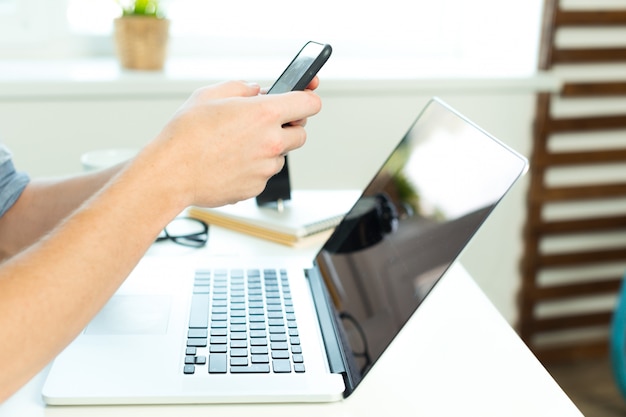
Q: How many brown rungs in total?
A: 11